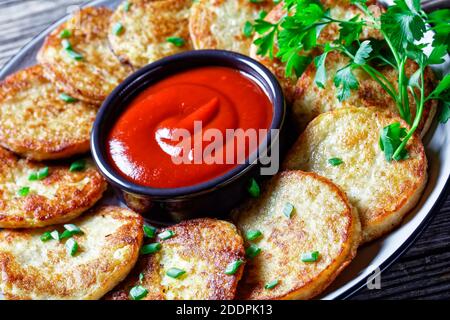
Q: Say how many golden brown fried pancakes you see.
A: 11